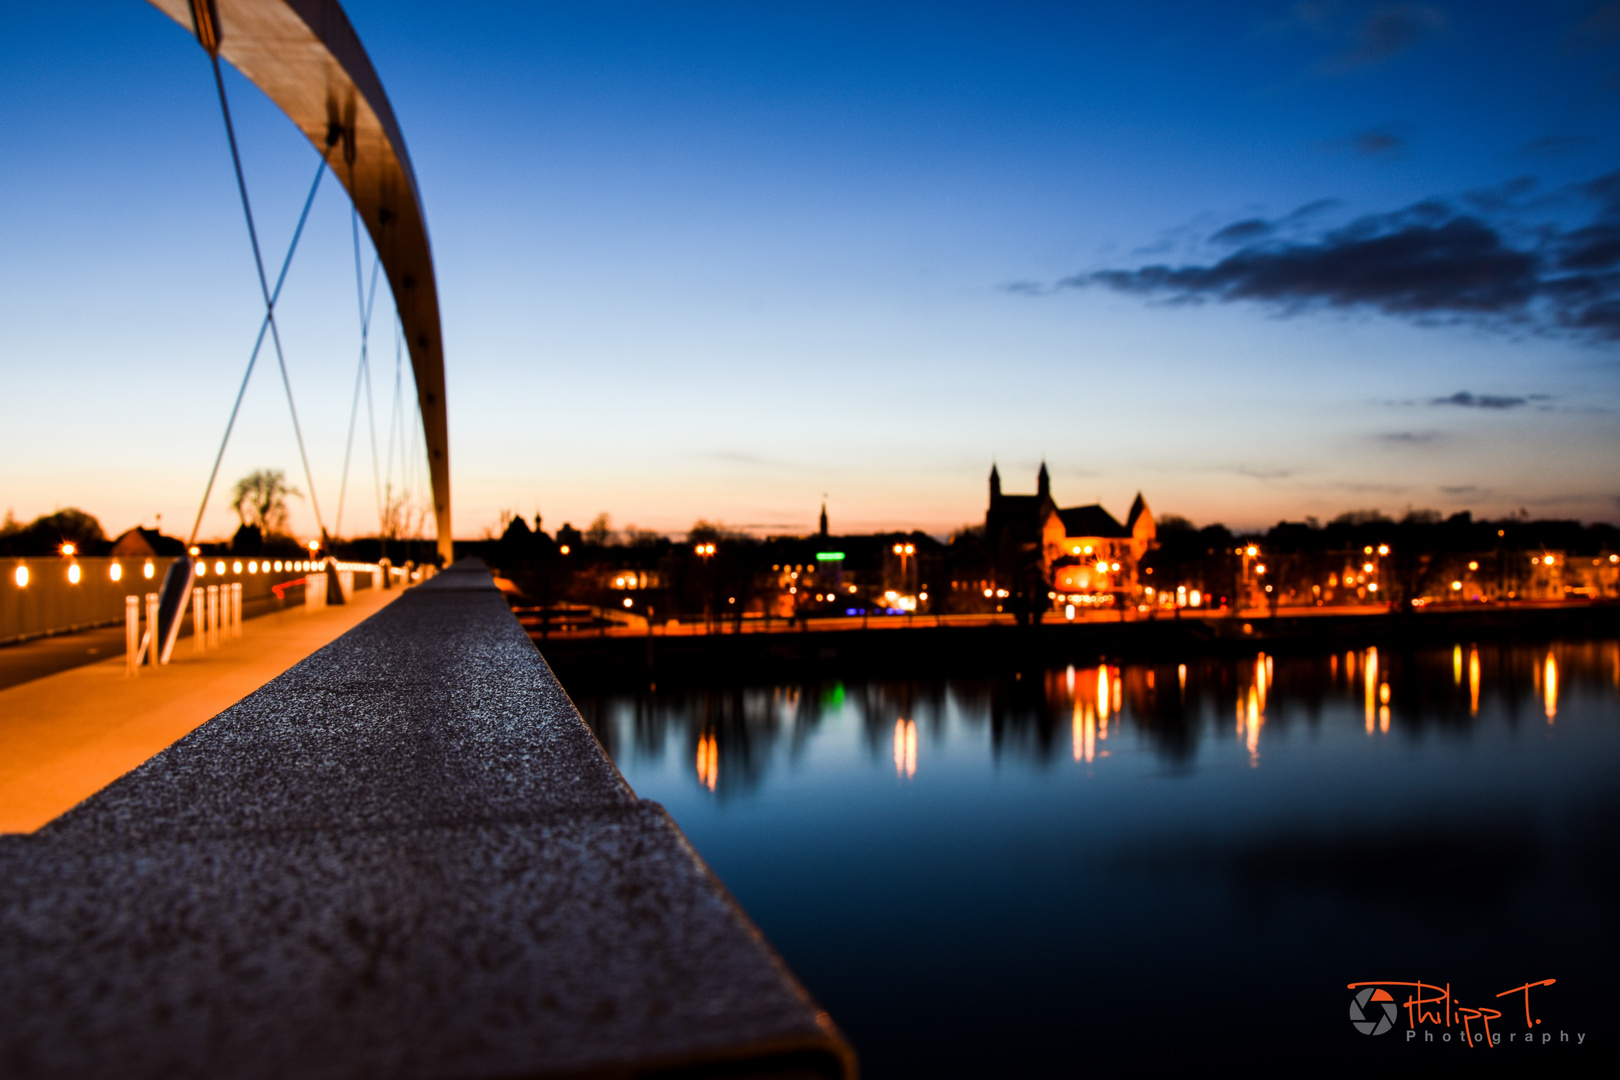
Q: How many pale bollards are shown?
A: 6